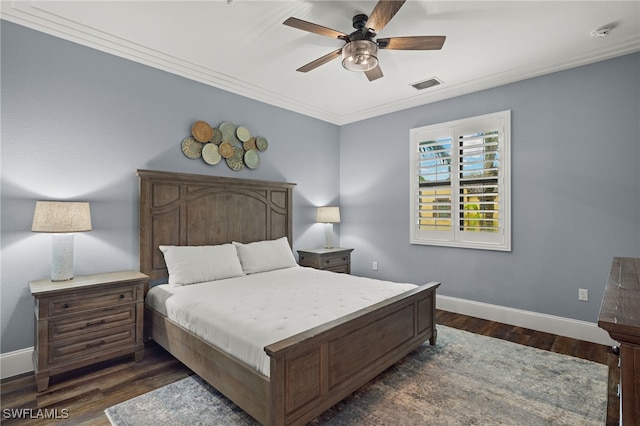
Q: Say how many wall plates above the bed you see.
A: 11